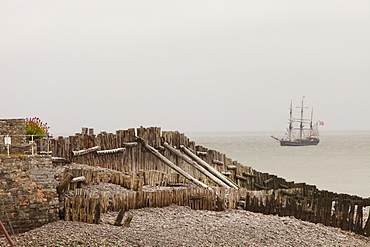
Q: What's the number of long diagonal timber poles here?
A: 3